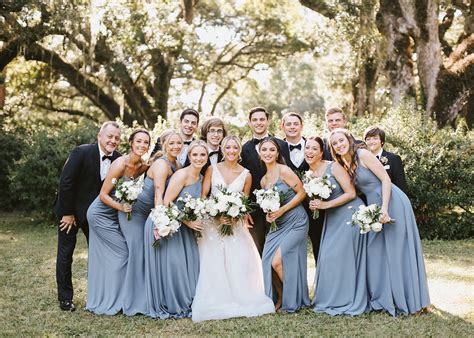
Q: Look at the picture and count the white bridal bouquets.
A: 7